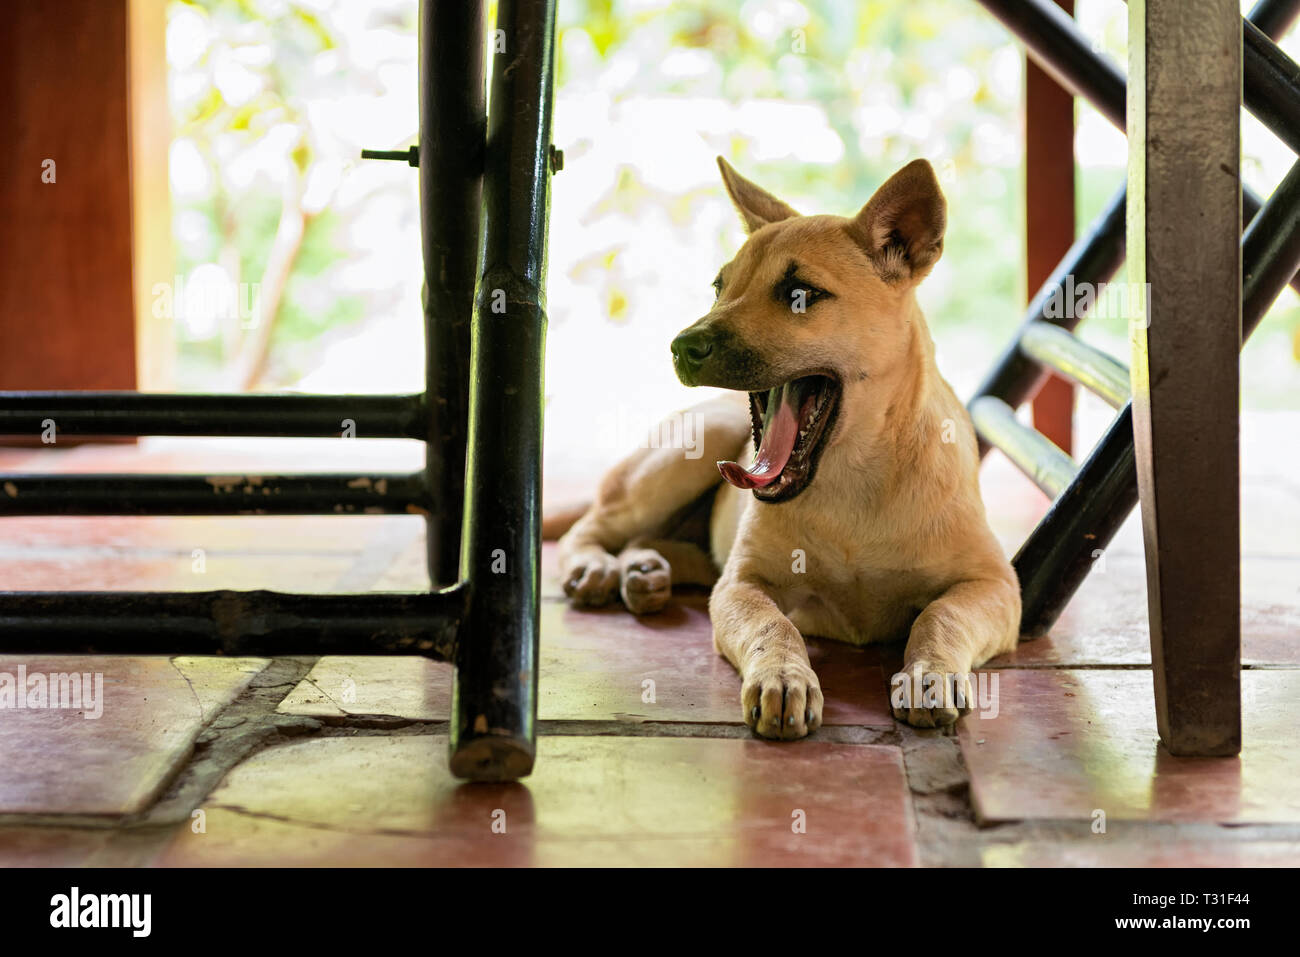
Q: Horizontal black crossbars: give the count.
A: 3